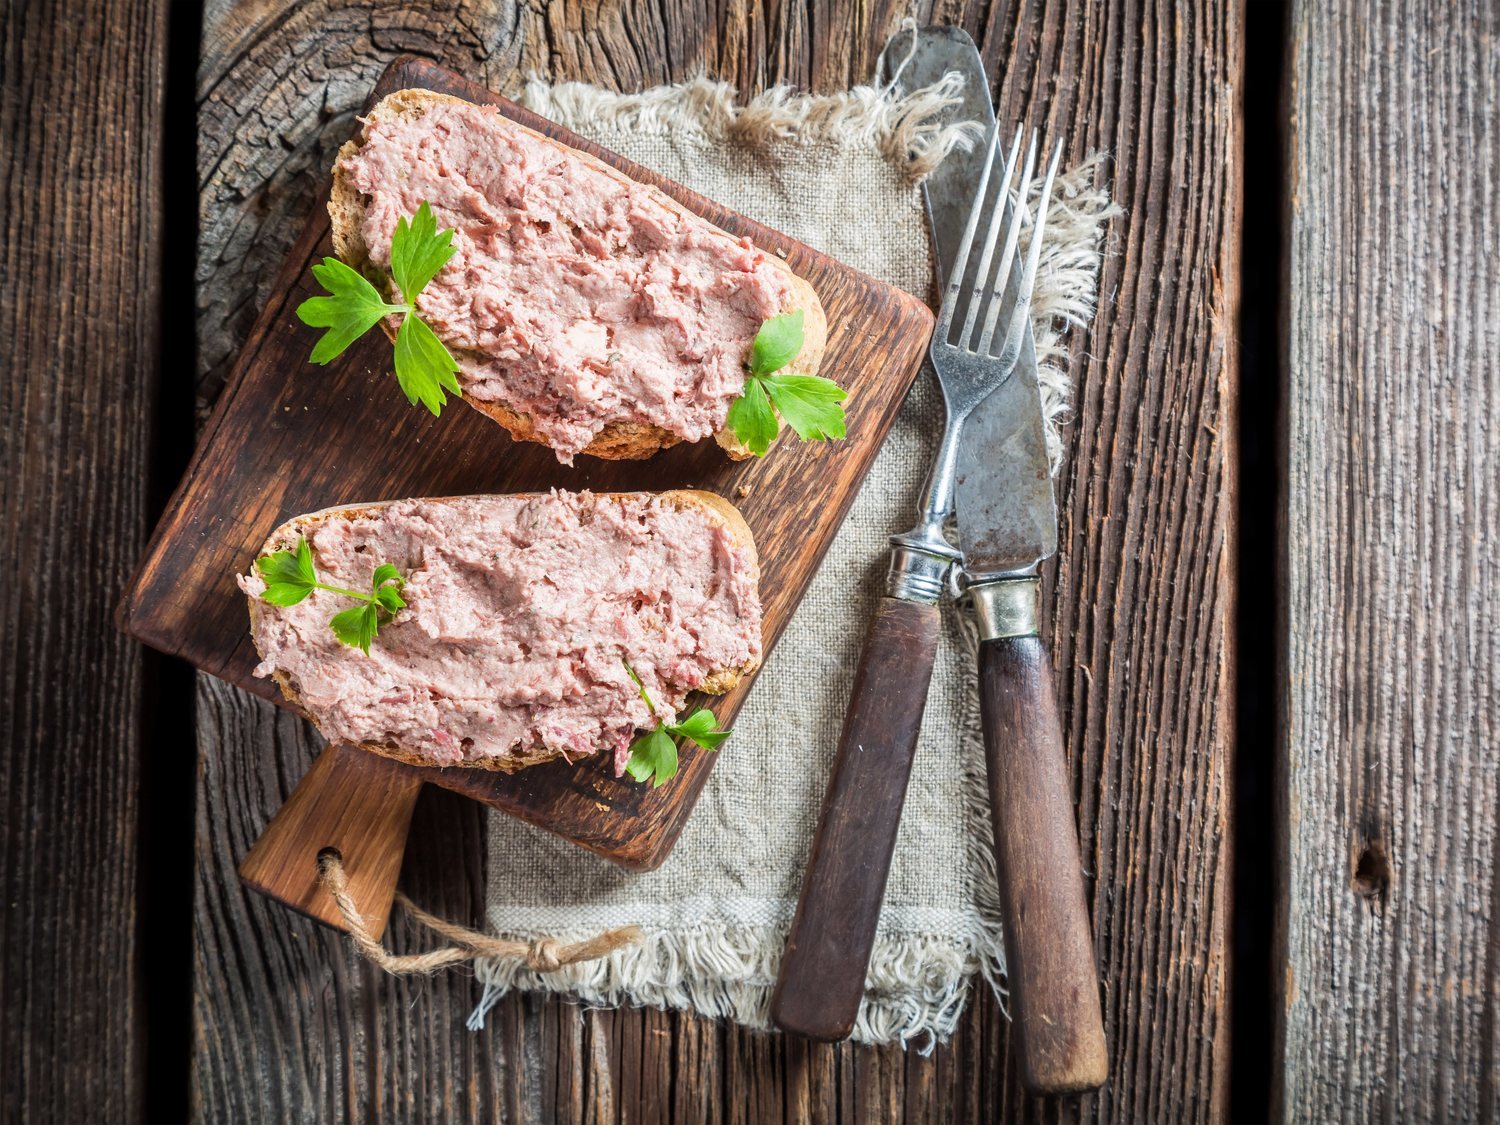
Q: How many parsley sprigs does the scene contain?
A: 4